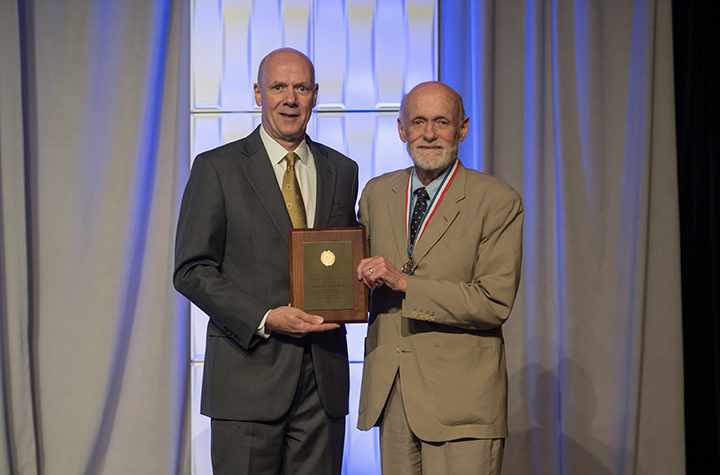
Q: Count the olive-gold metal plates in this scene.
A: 1